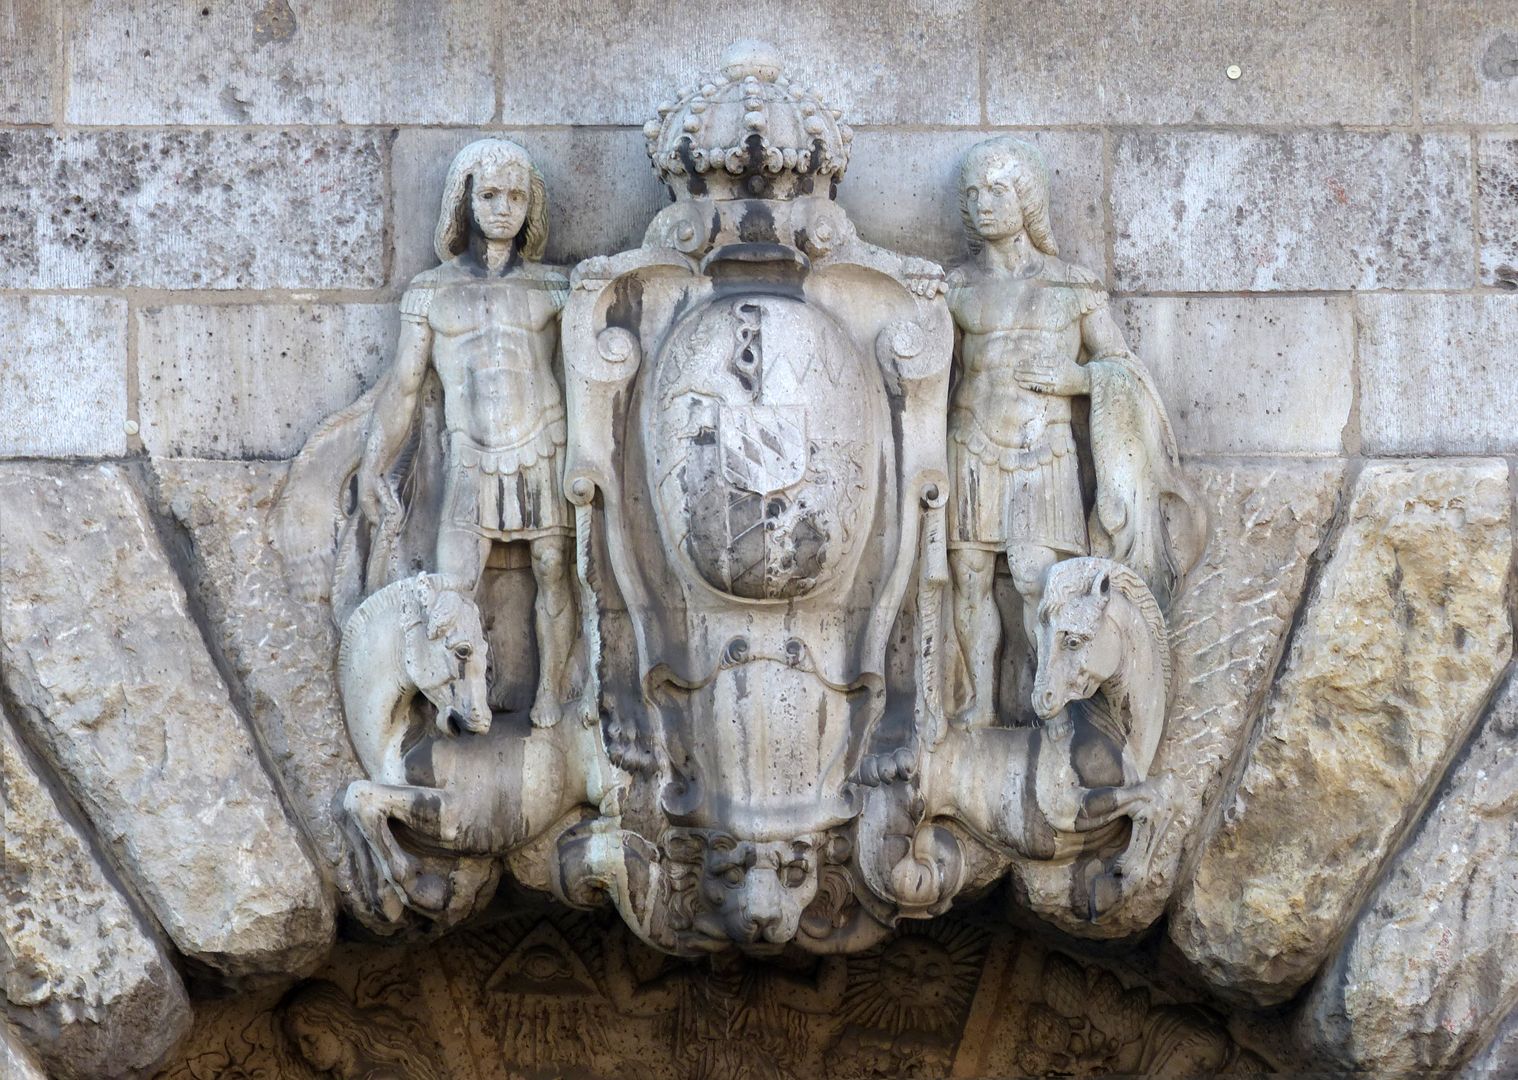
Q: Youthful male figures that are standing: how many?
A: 2